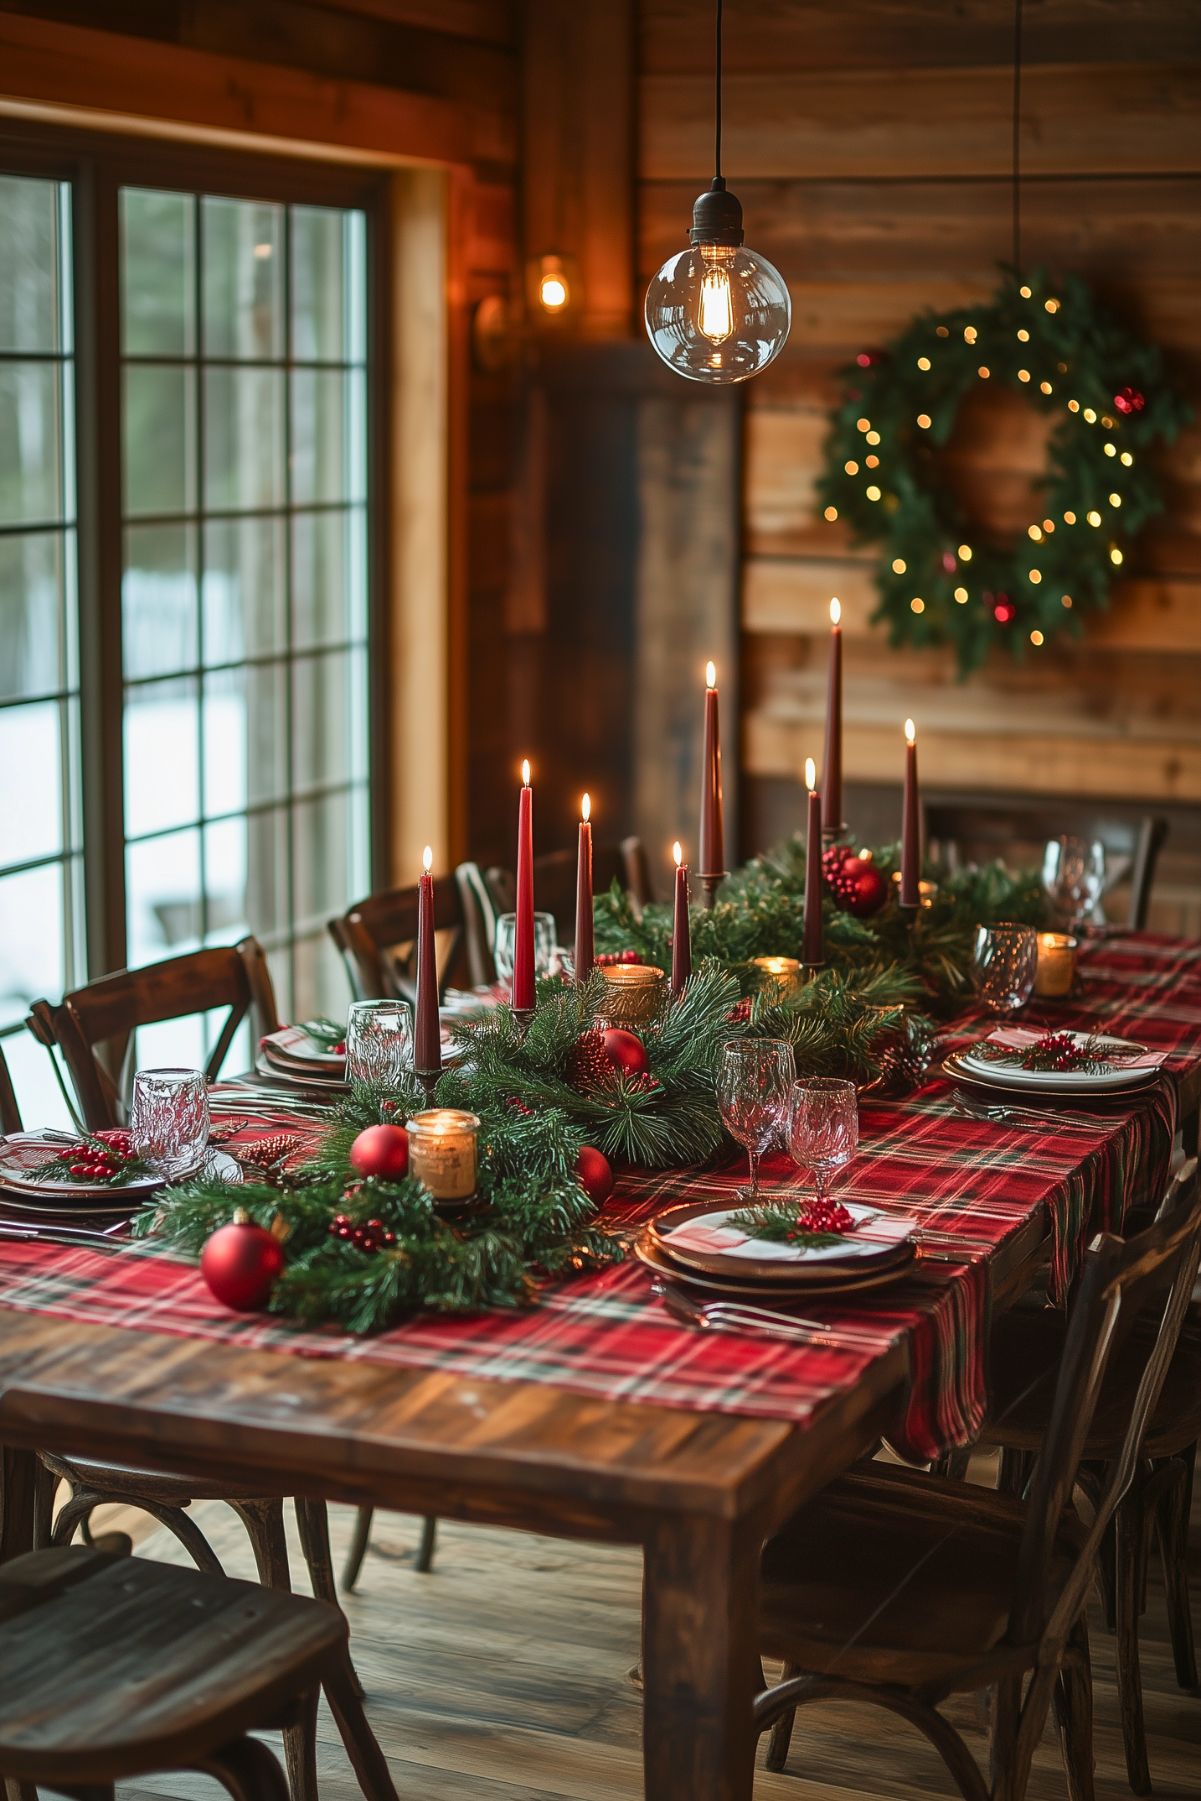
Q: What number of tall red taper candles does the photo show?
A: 8